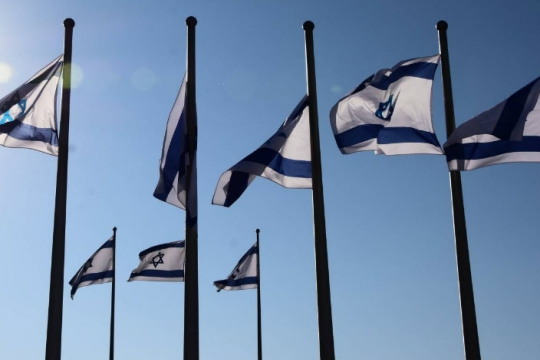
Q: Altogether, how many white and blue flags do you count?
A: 8